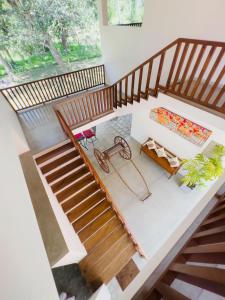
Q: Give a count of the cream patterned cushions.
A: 3